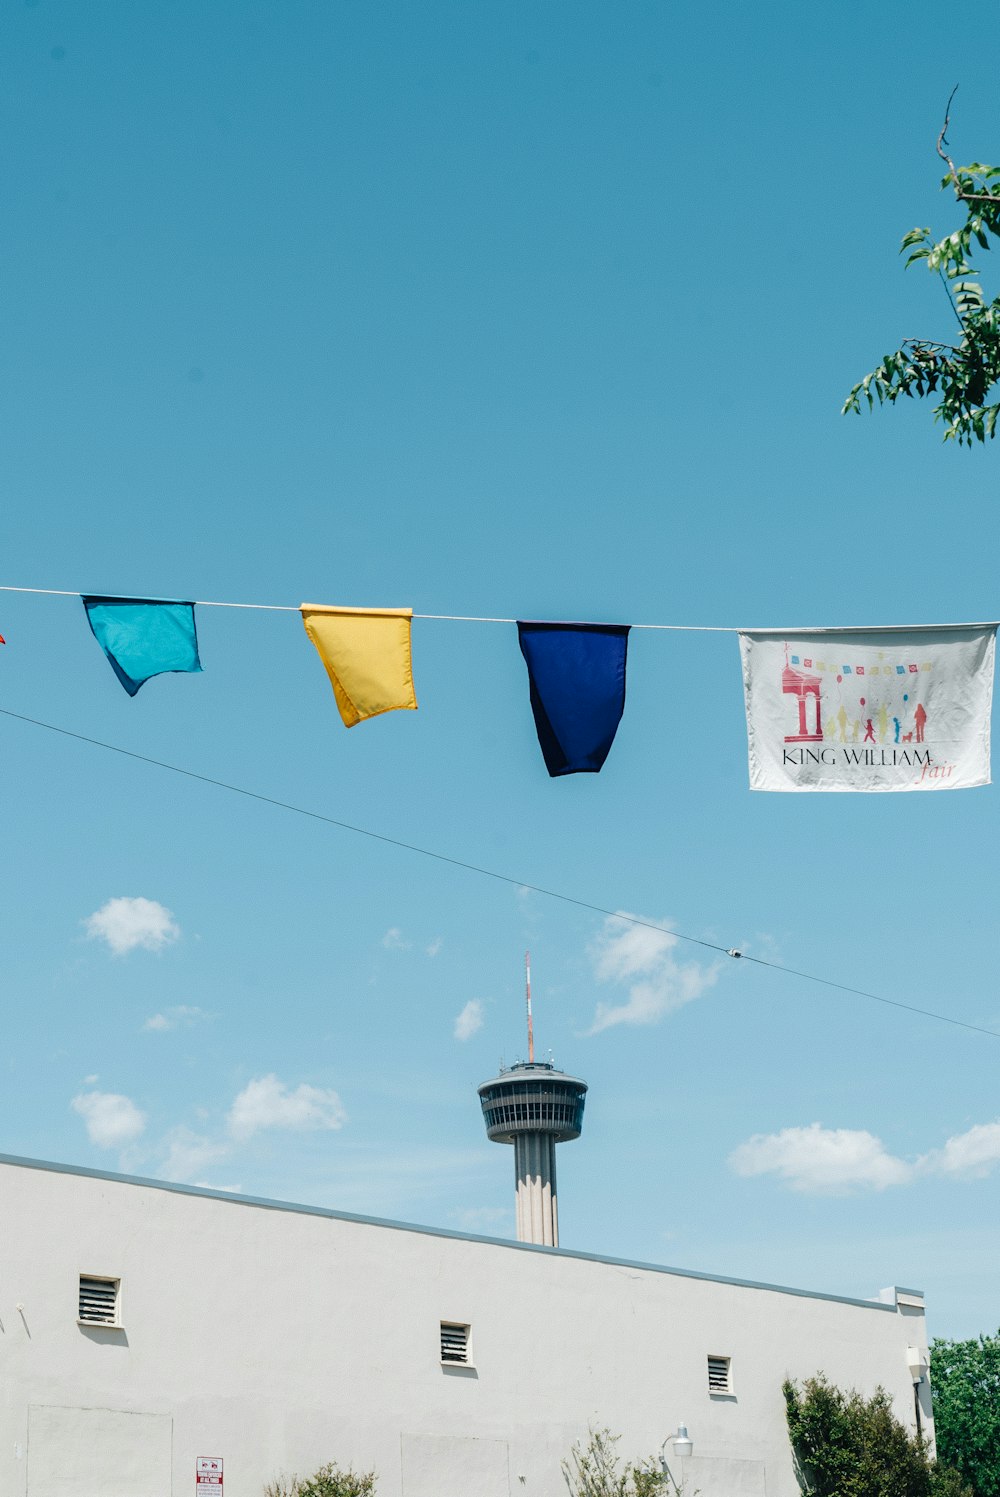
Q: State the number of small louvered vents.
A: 3